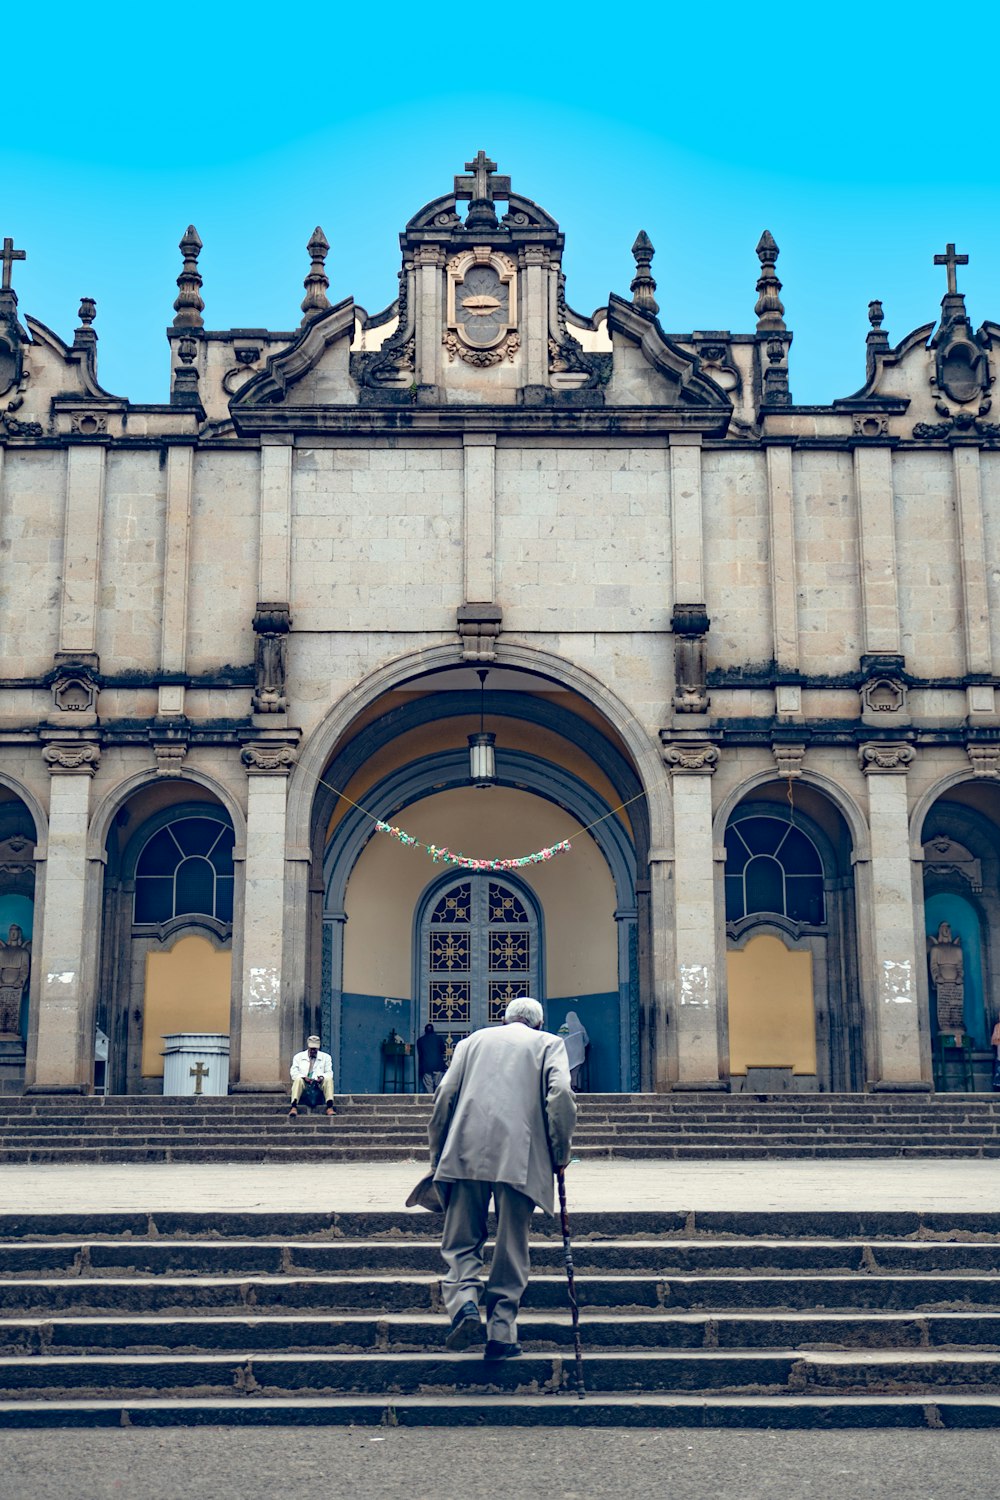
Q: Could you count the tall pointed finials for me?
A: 4